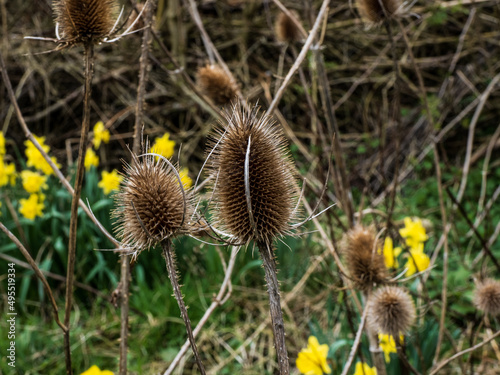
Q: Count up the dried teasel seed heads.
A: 9